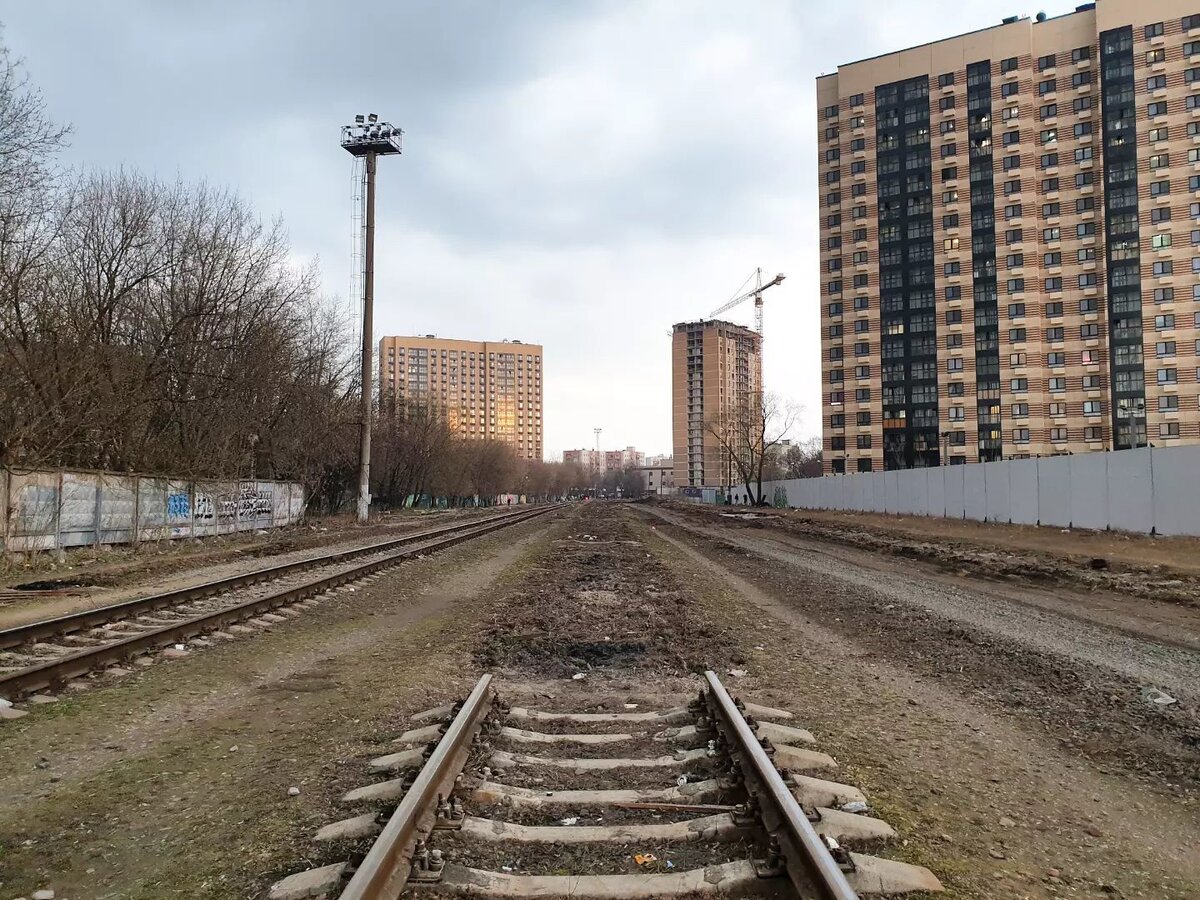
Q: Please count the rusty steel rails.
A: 4